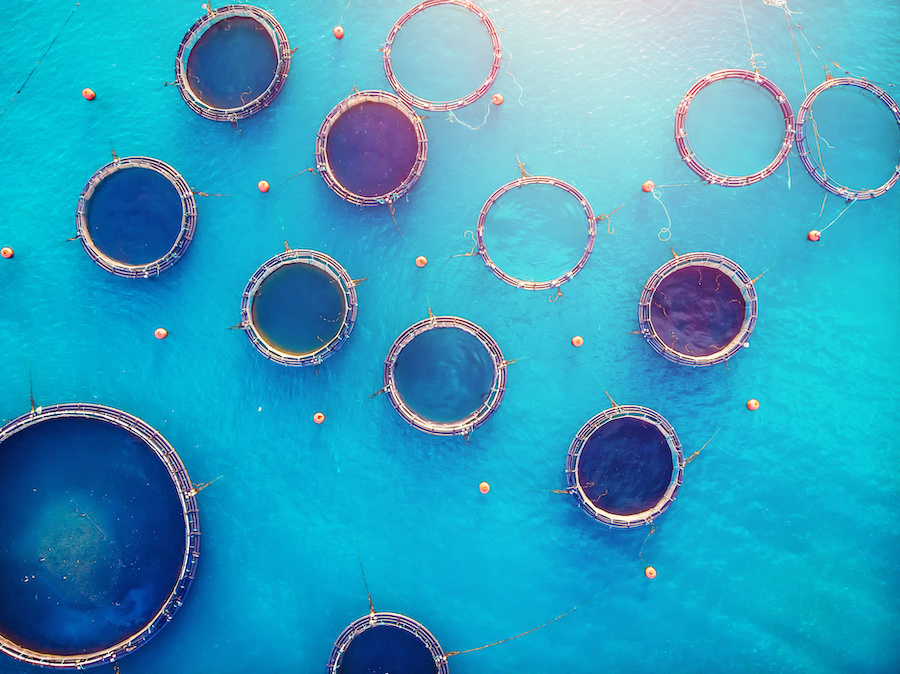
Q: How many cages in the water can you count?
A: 13